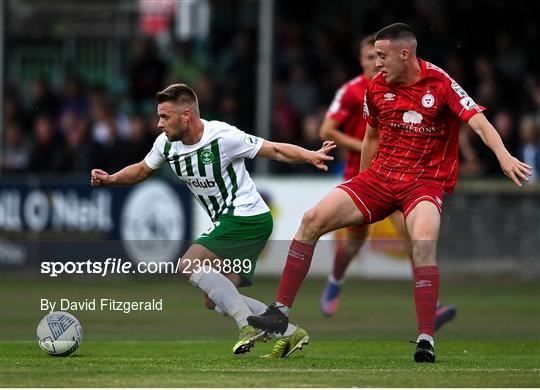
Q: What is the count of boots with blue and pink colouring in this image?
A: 2